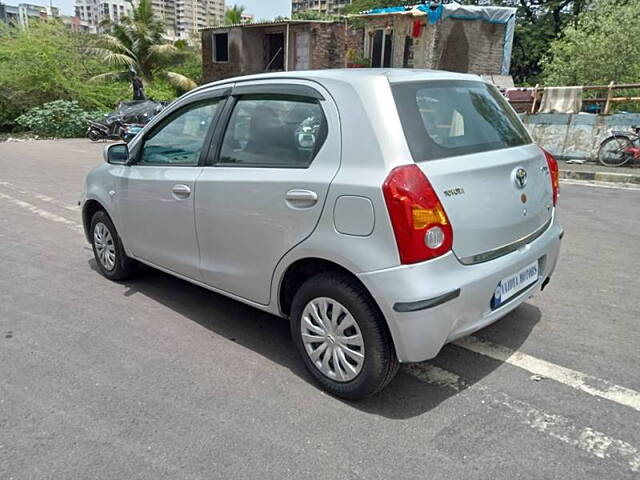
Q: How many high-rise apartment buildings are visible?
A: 3